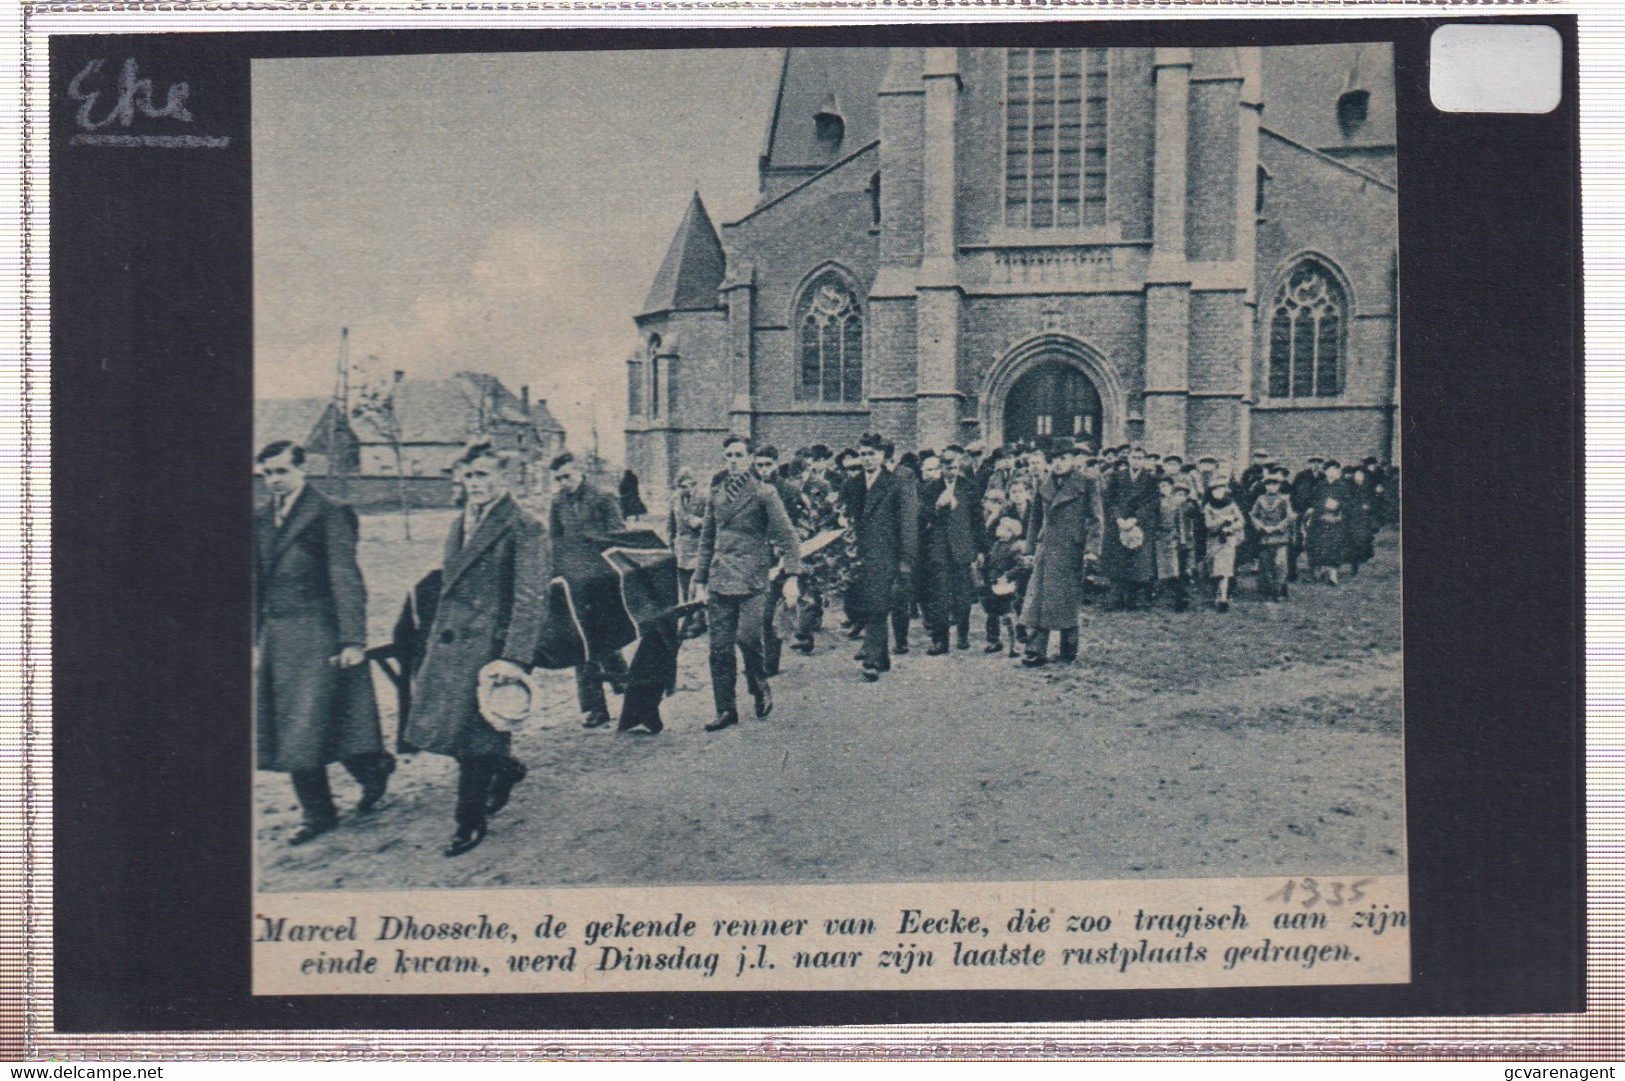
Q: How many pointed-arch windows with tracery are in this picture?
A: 2